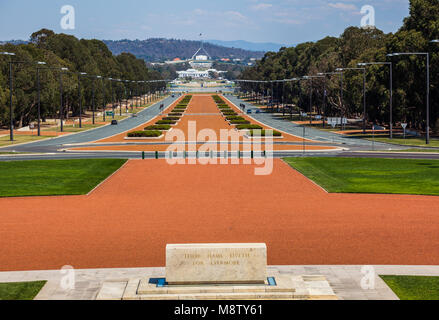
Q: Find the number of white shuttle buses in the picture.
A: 0